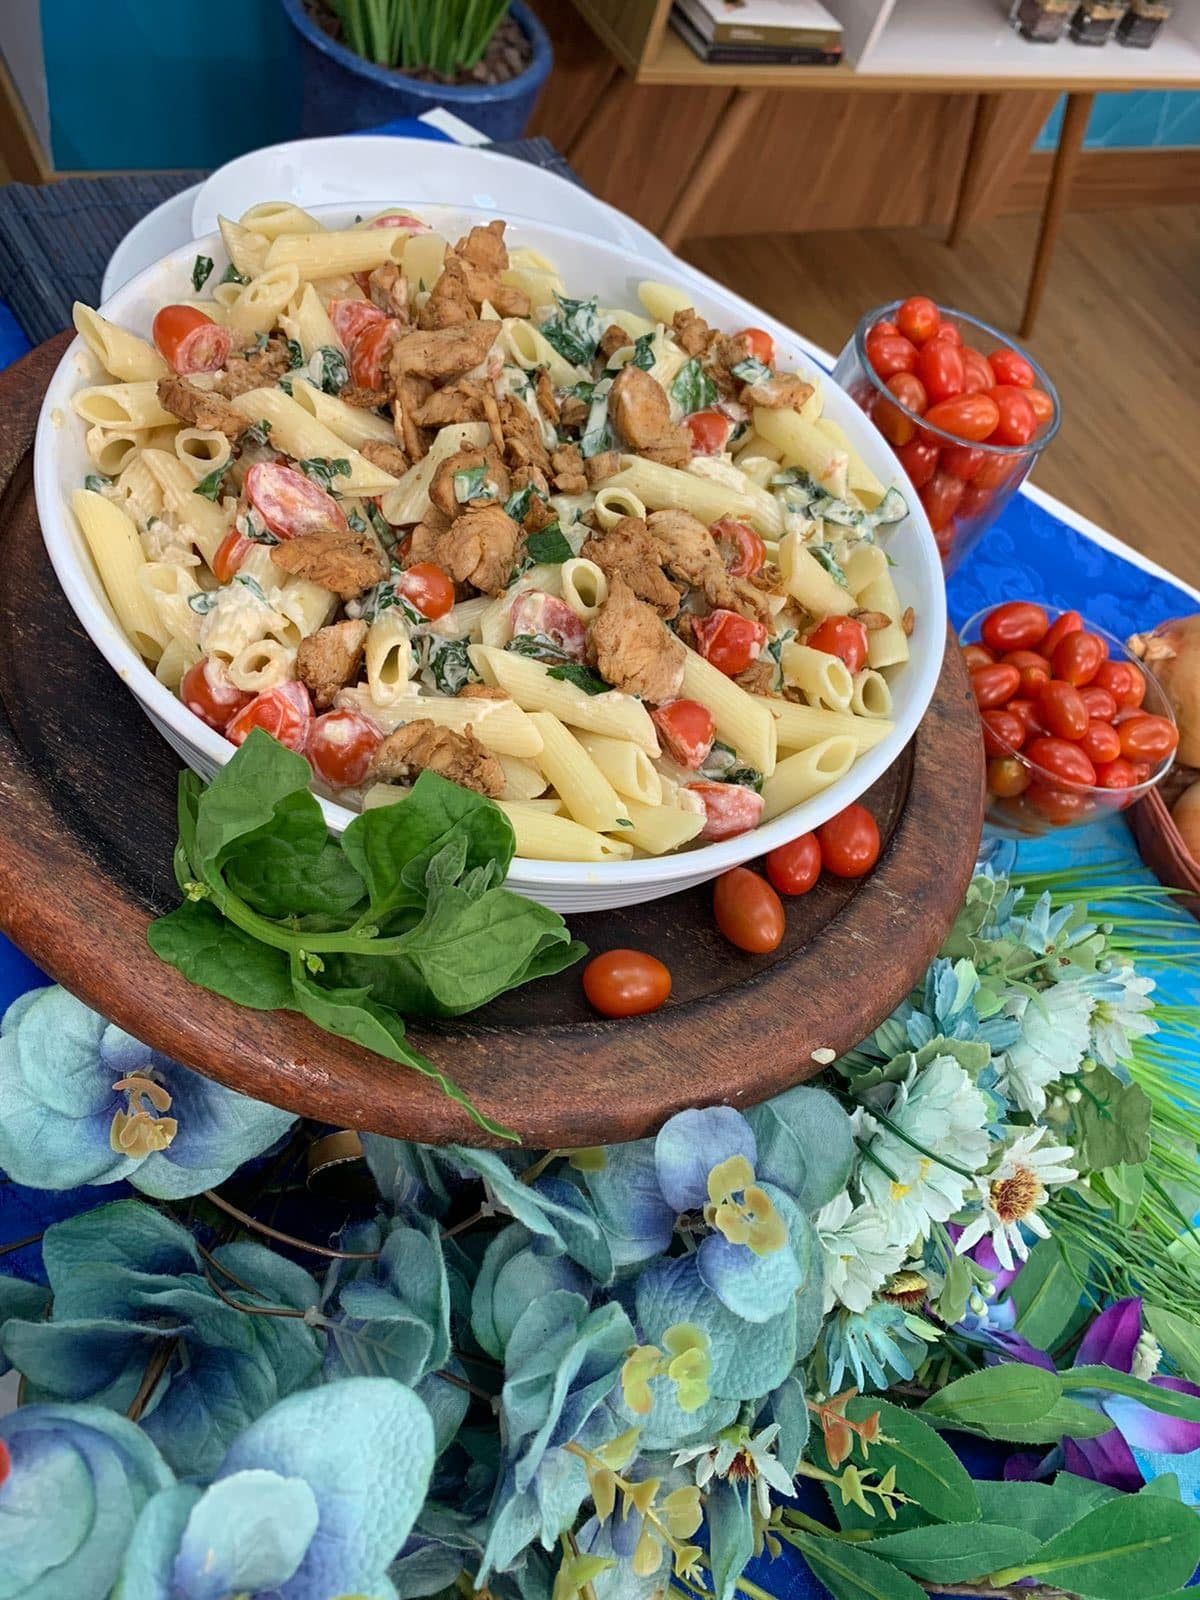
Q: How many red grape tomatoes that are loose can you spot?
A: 4